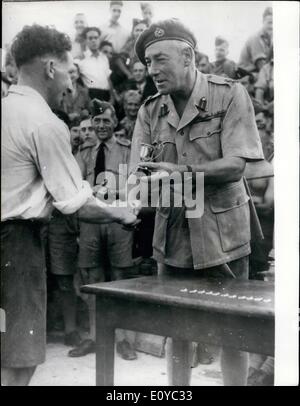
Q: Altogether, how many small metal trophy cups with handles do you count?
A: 1